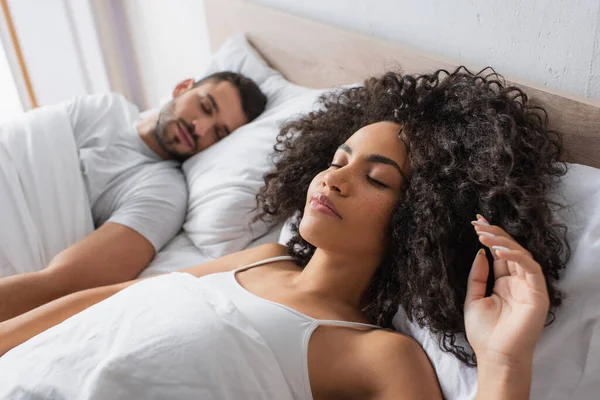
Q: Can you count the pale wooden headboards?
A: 1